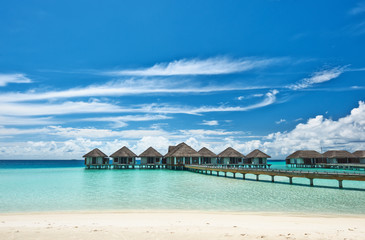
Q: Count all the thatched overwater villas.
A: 10